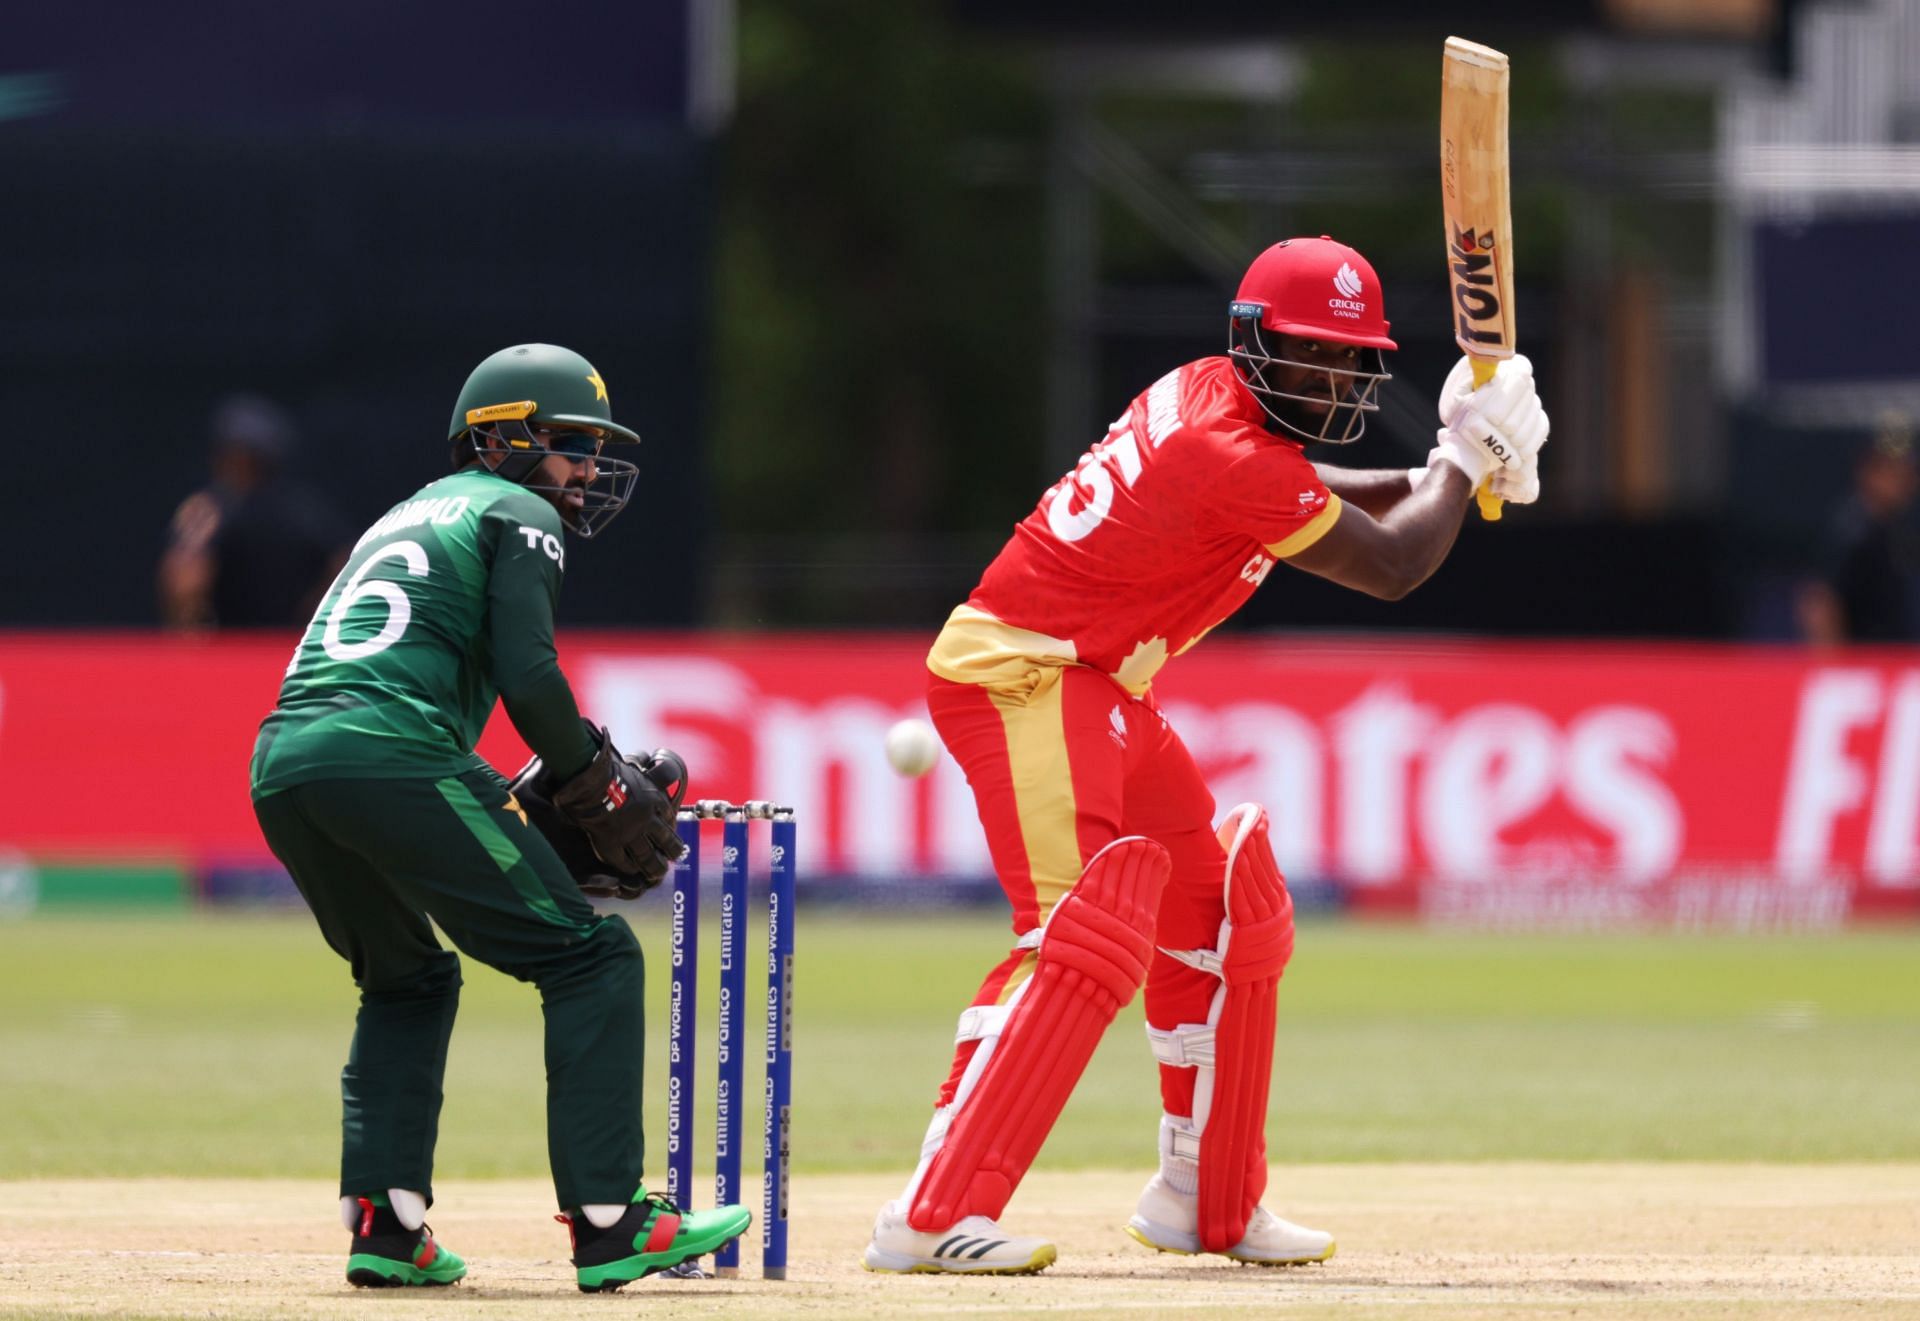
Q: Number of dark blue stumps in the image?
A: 3